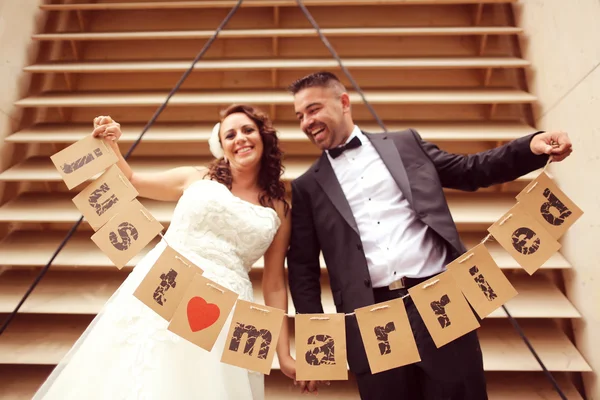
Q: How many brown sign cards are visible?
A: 12